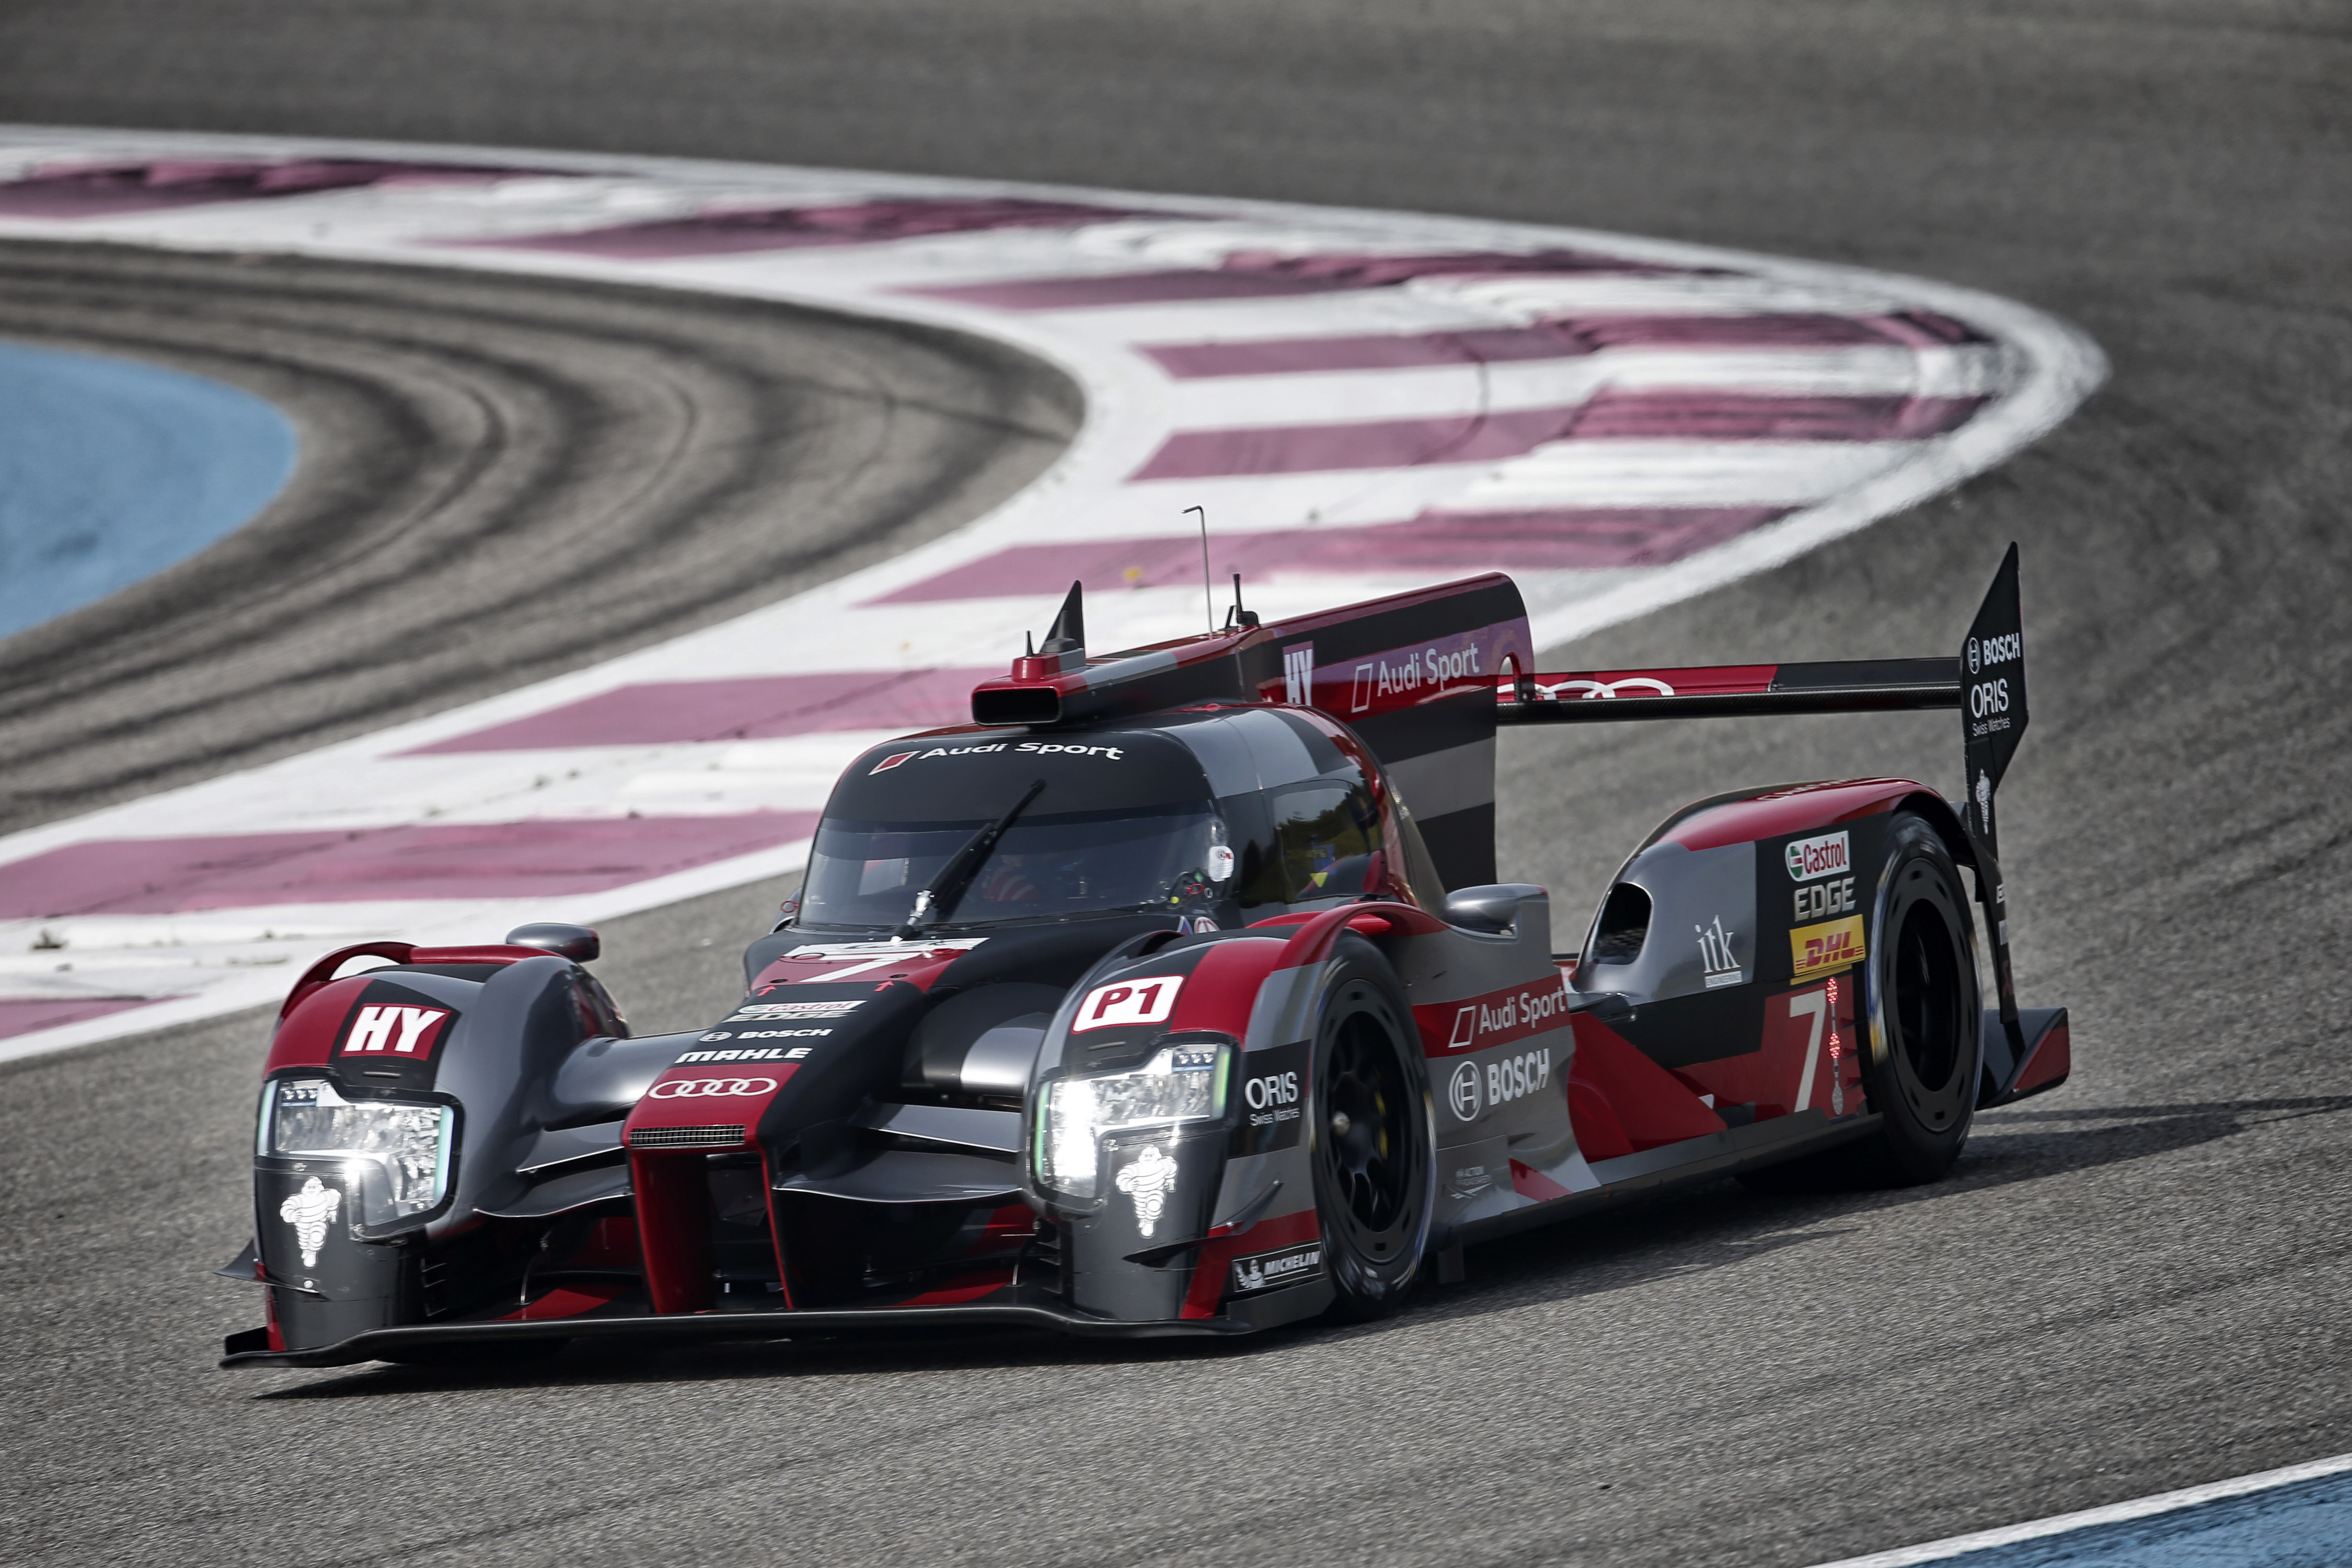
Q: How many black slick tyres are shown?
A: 2